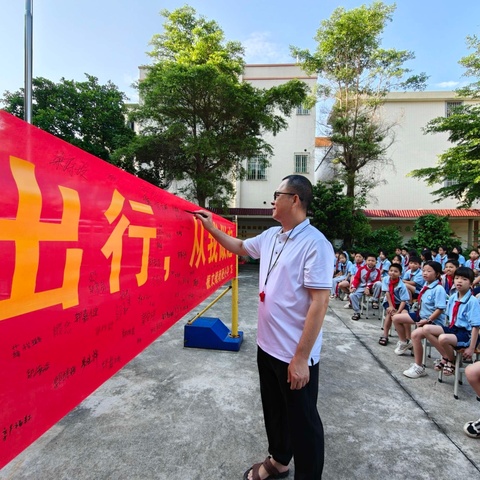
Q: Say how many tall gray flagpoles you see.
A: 1